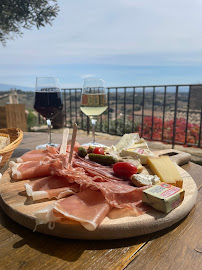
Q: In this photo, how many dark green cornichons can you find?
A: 2